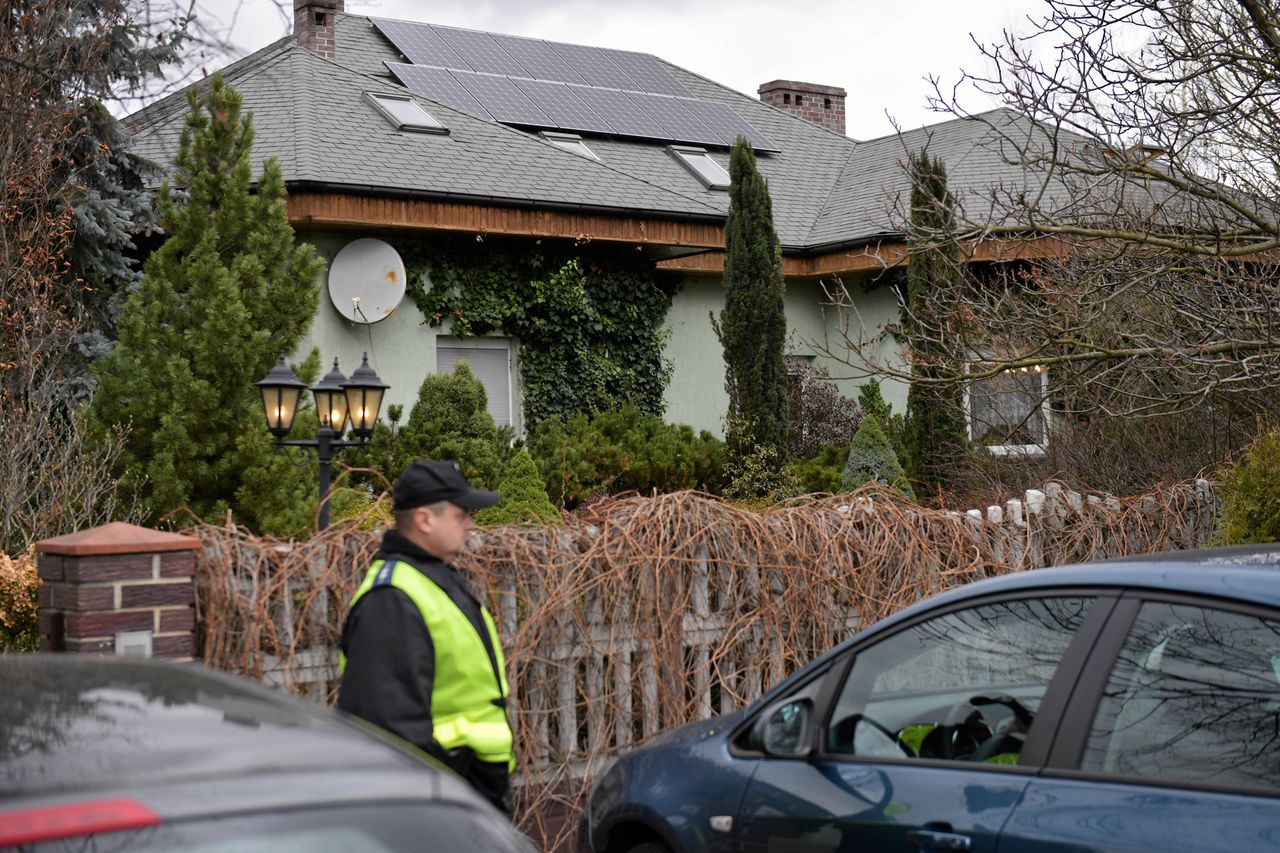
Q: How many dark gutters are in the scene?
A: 2